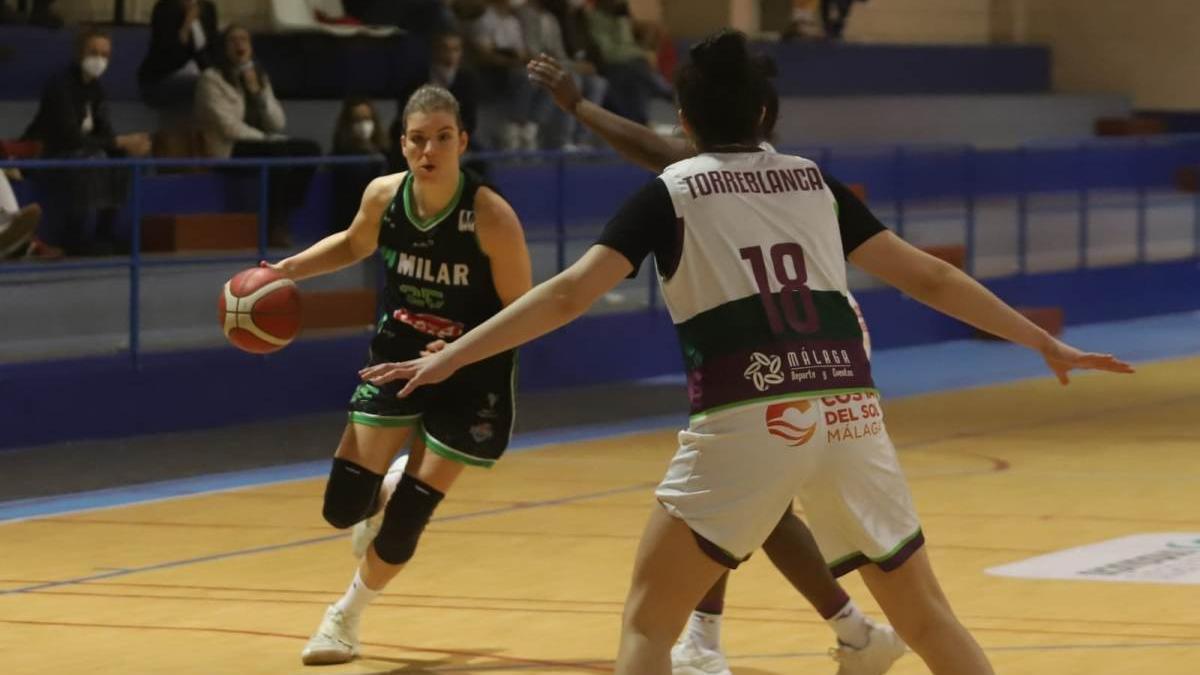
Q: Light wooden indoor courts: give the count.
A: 1